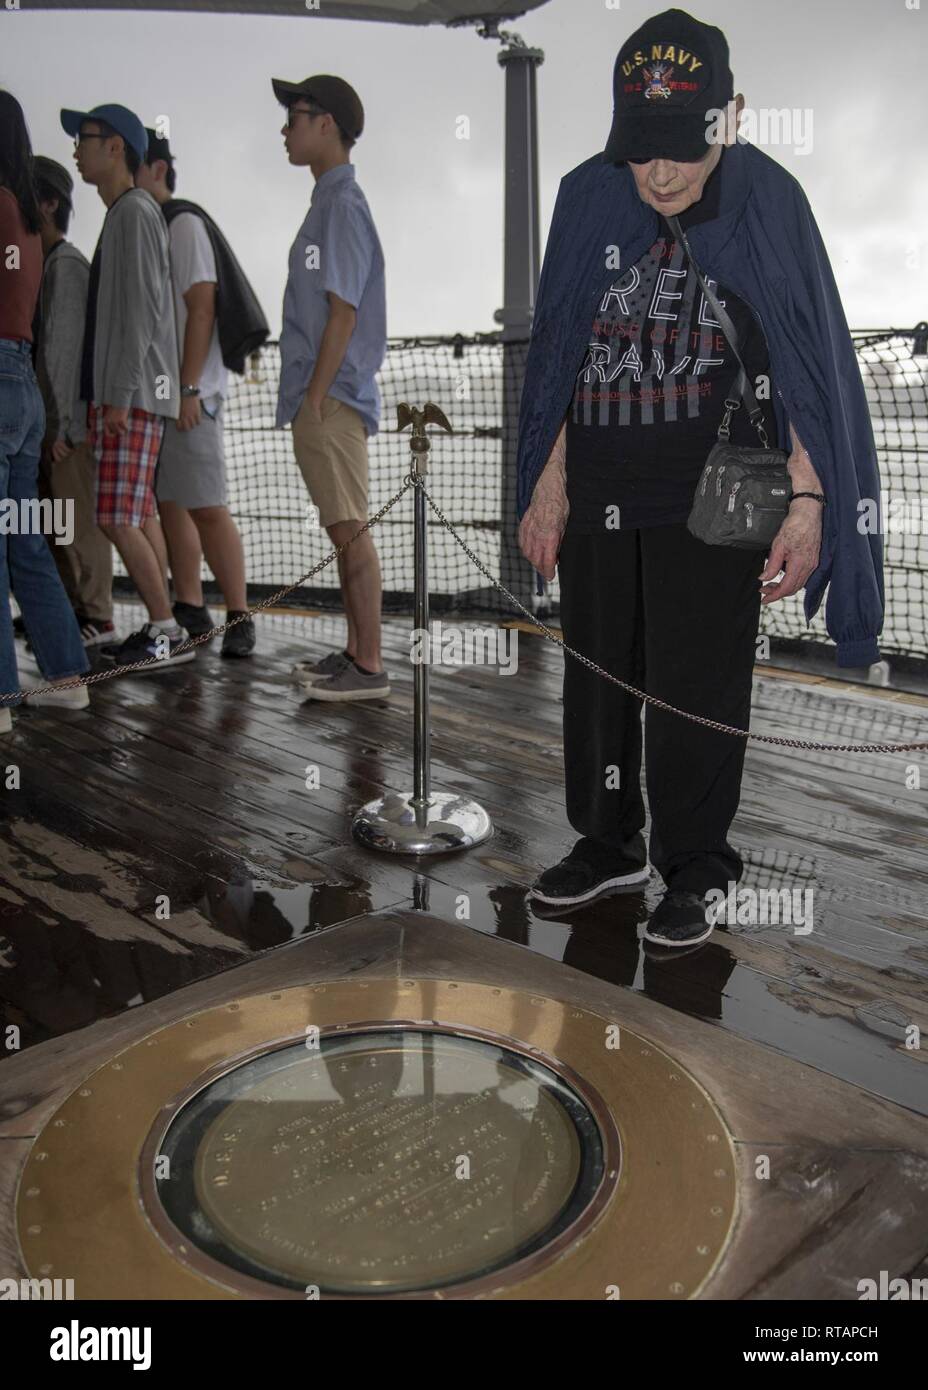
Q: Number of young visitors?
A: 5